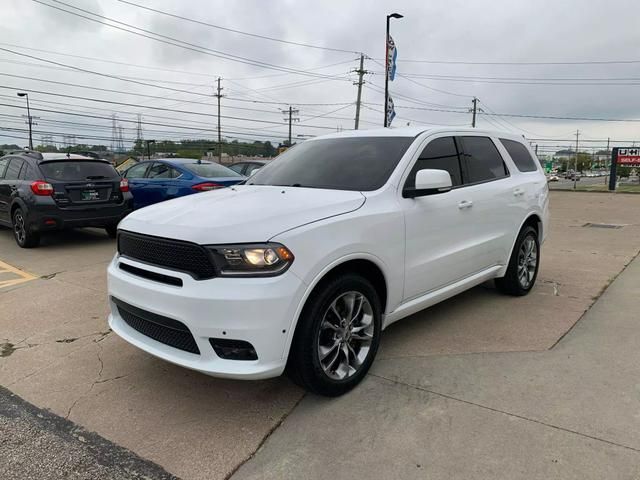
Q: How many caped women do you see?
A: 0